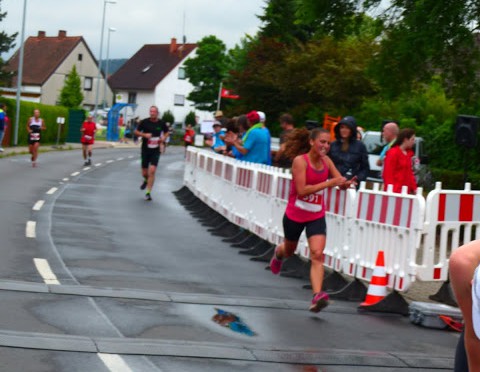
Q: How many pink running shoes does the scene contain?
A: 2